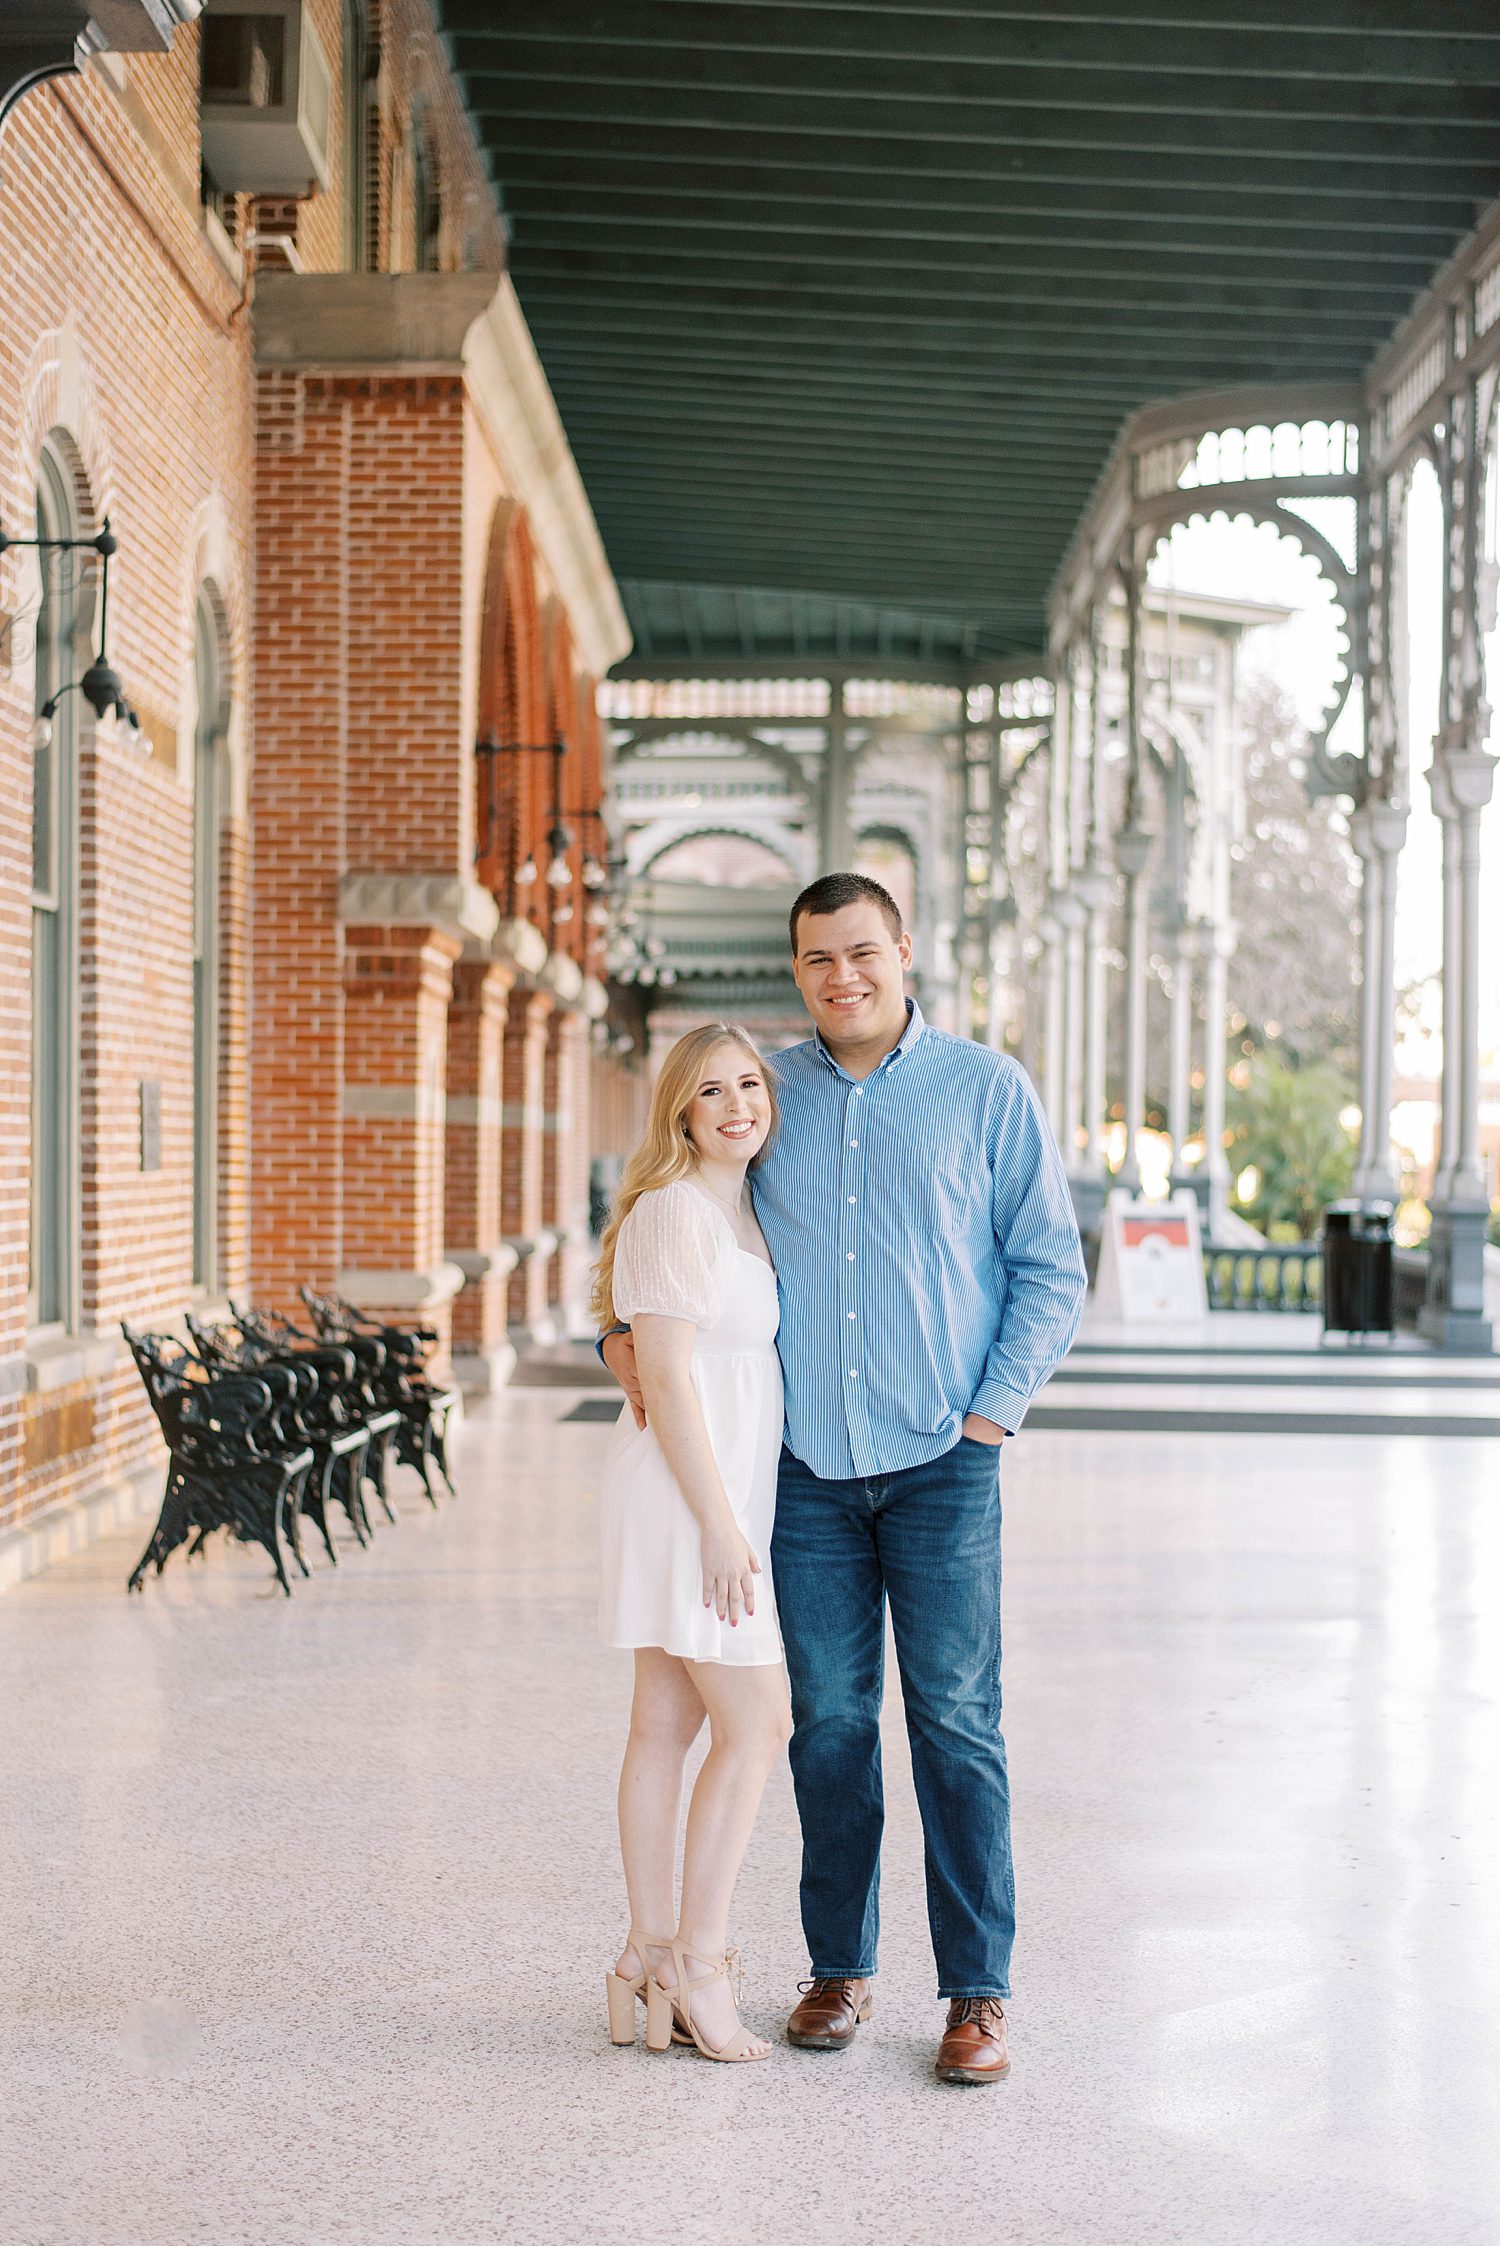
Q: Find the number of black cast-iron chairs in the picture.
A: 4